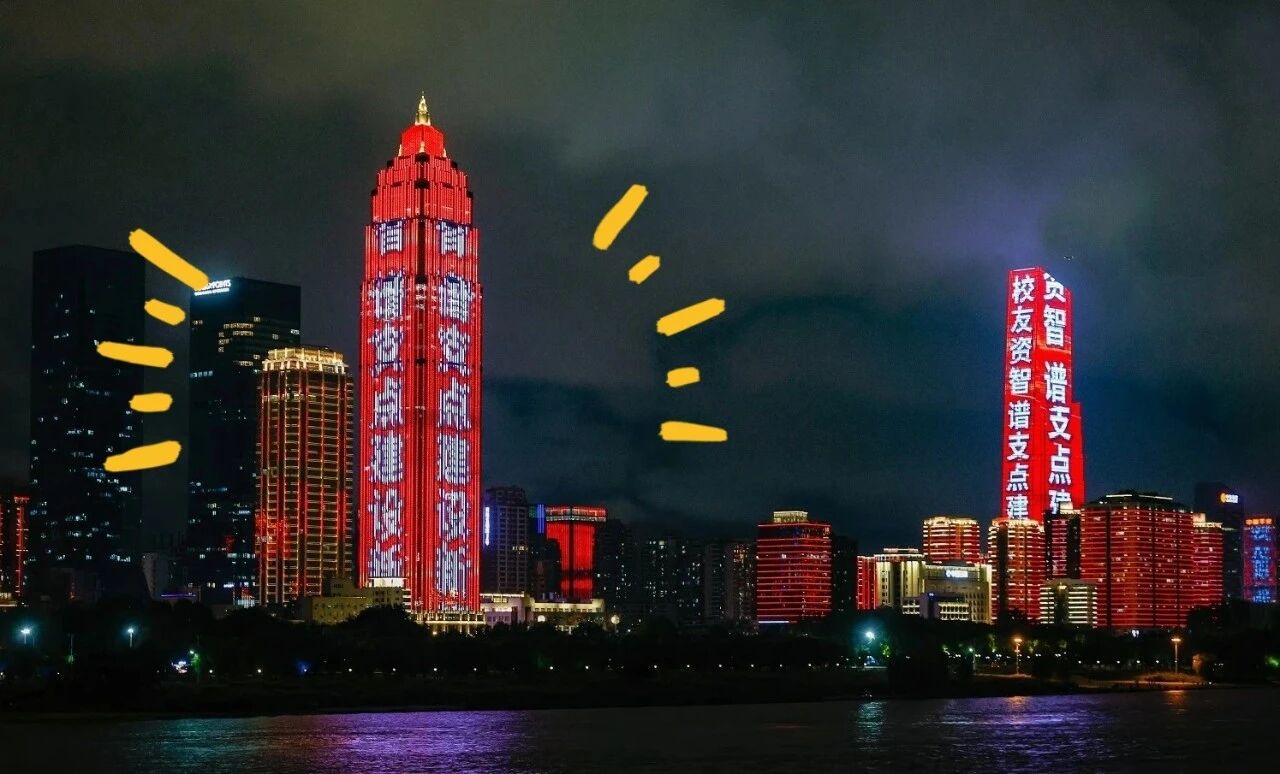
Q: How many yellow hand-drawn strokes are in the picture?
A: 10